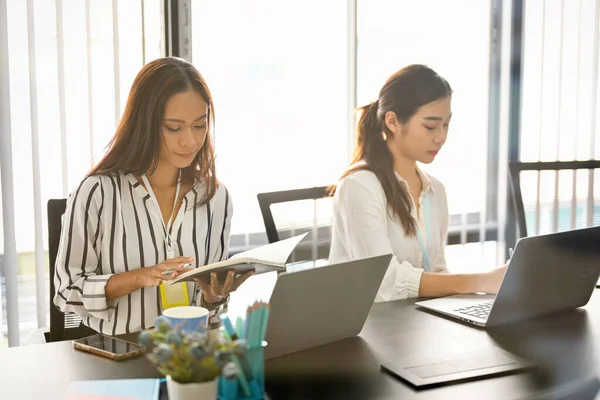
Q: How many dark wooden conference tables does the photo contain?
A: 1